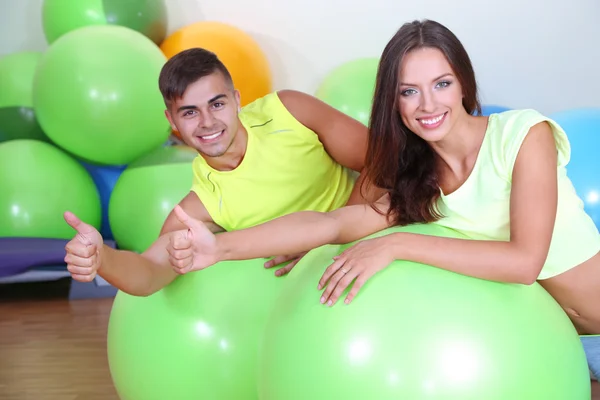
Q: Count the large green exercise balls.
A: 8